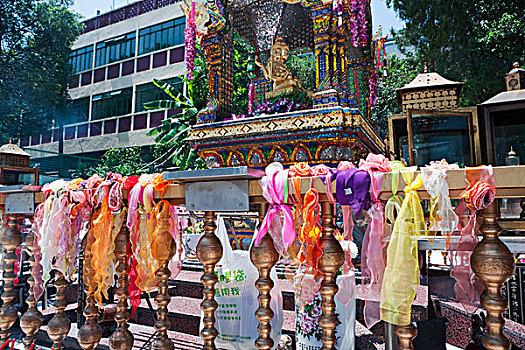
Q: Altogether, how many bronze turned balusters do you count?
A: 11